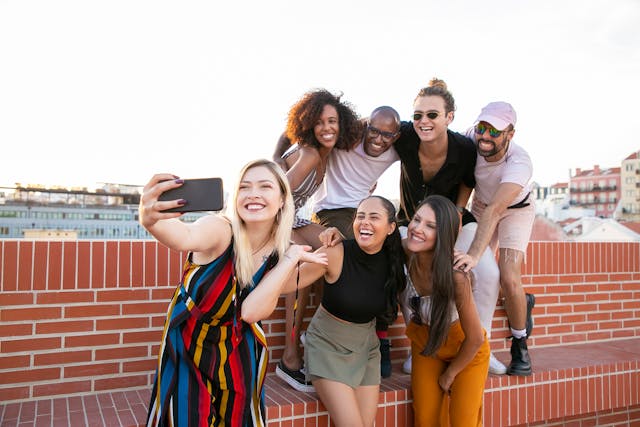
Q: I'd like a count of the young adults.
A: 7